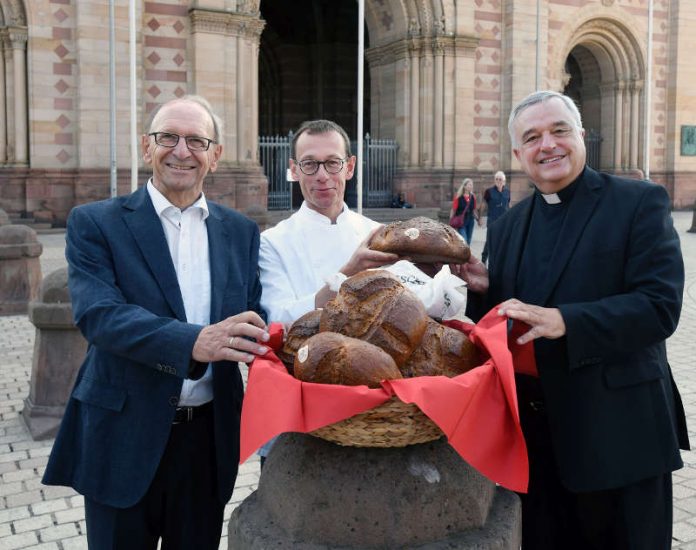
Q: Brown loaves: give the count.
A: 5